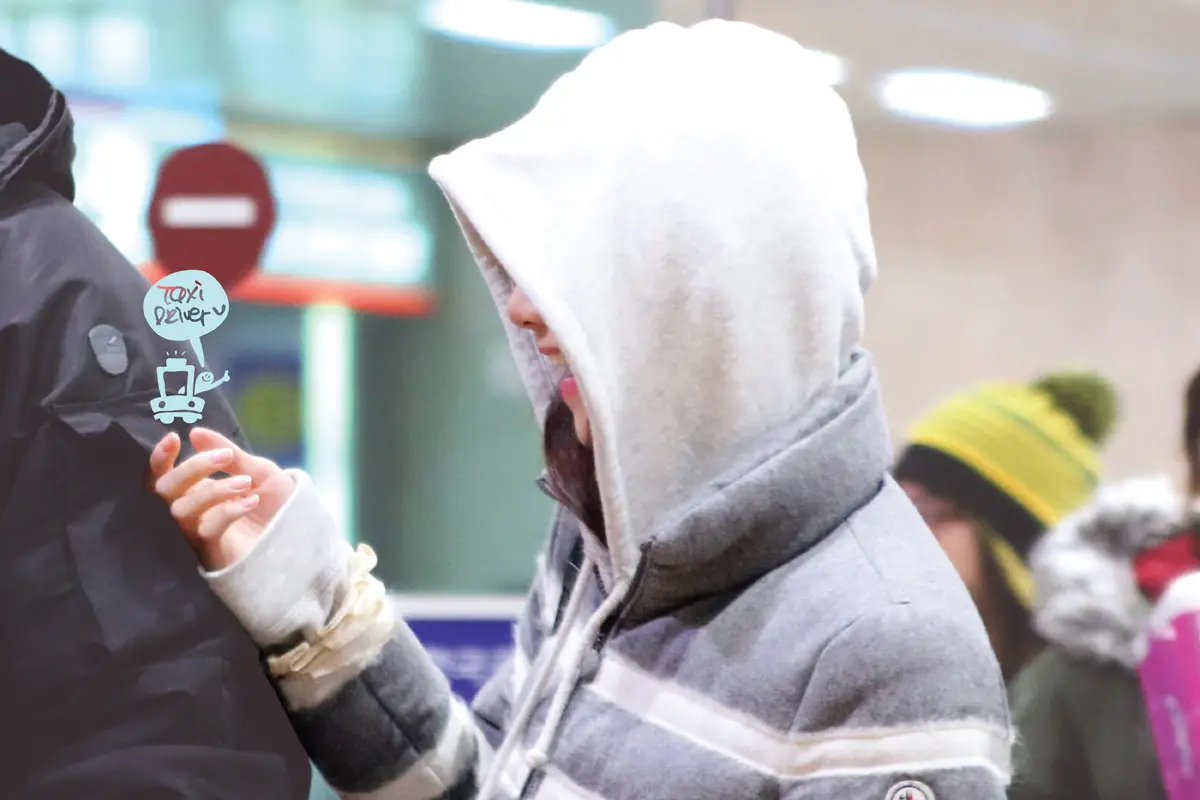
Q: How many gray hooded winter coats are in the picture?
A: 1